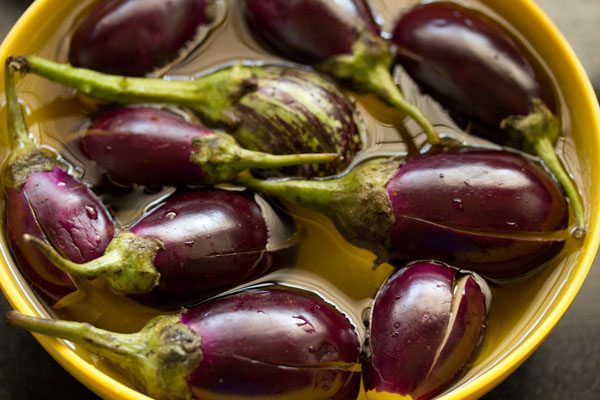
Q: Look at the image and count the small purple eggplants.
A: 9